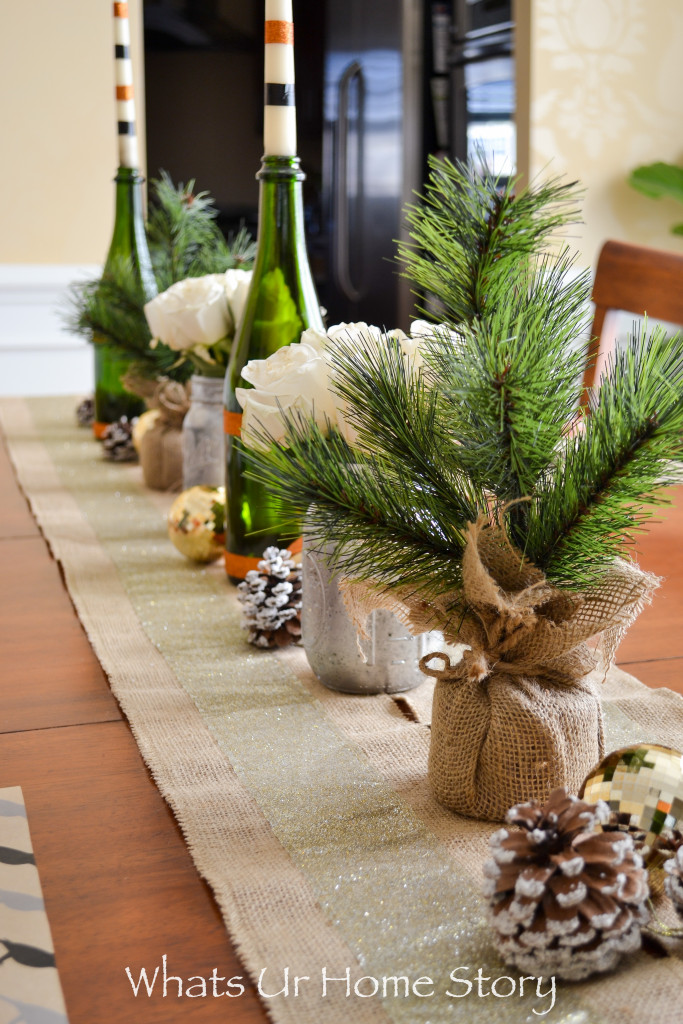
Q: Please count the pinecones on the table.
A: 5